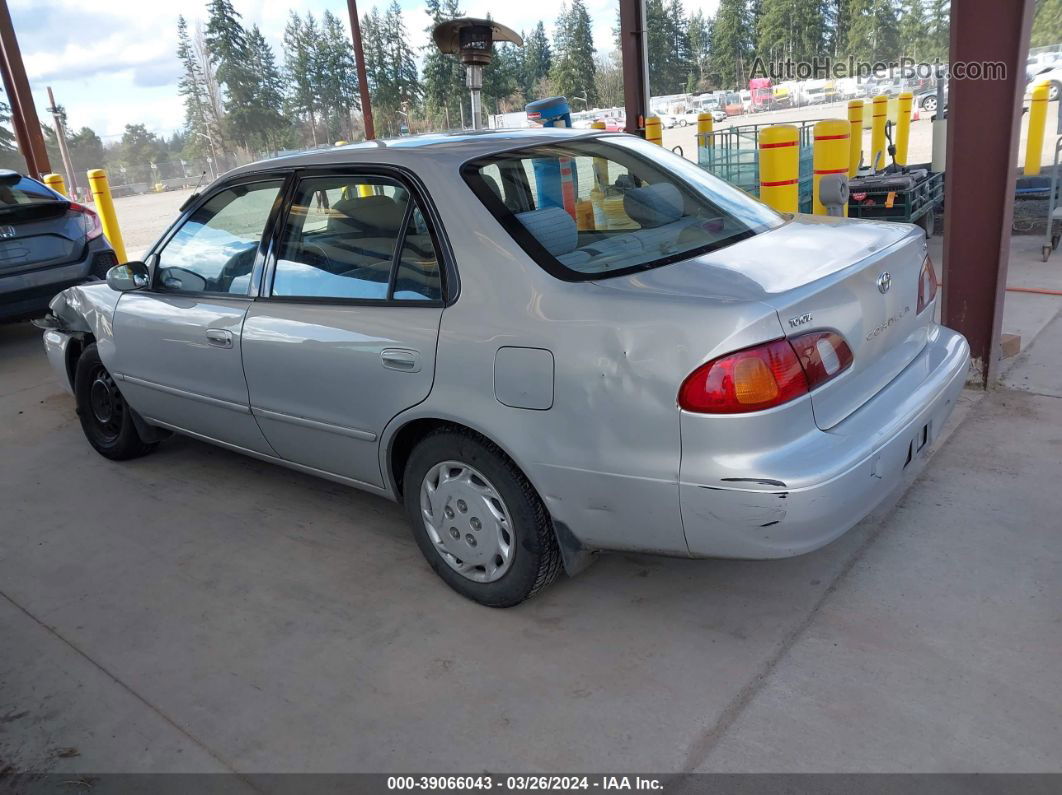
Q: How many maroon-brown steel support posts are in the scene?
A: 4